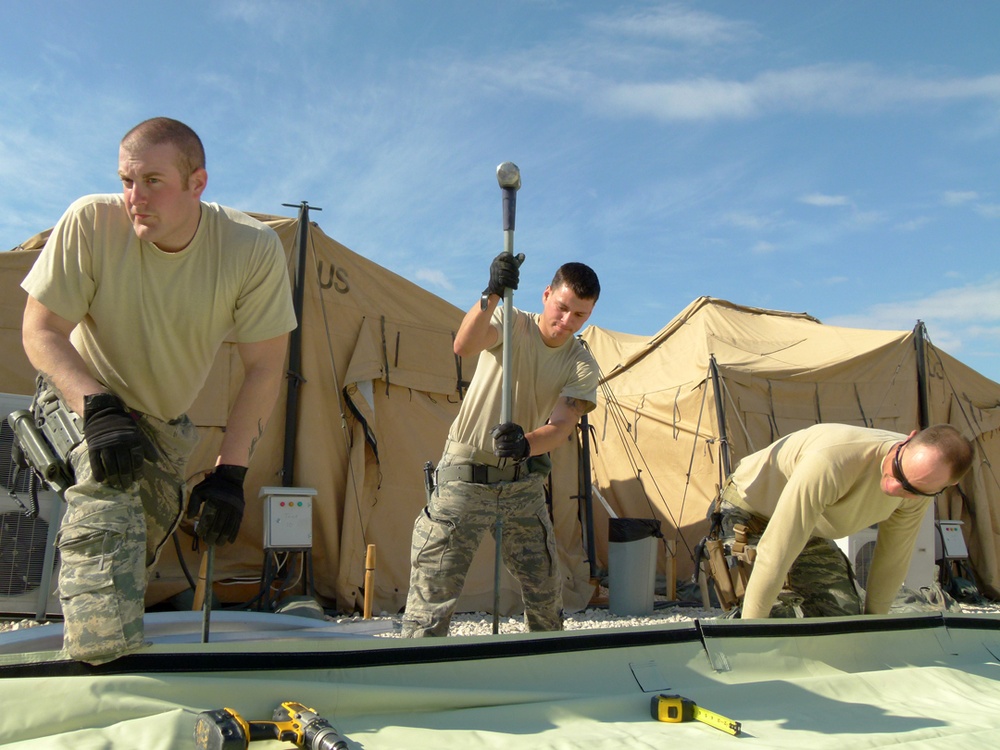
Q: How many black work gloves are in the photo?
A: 4